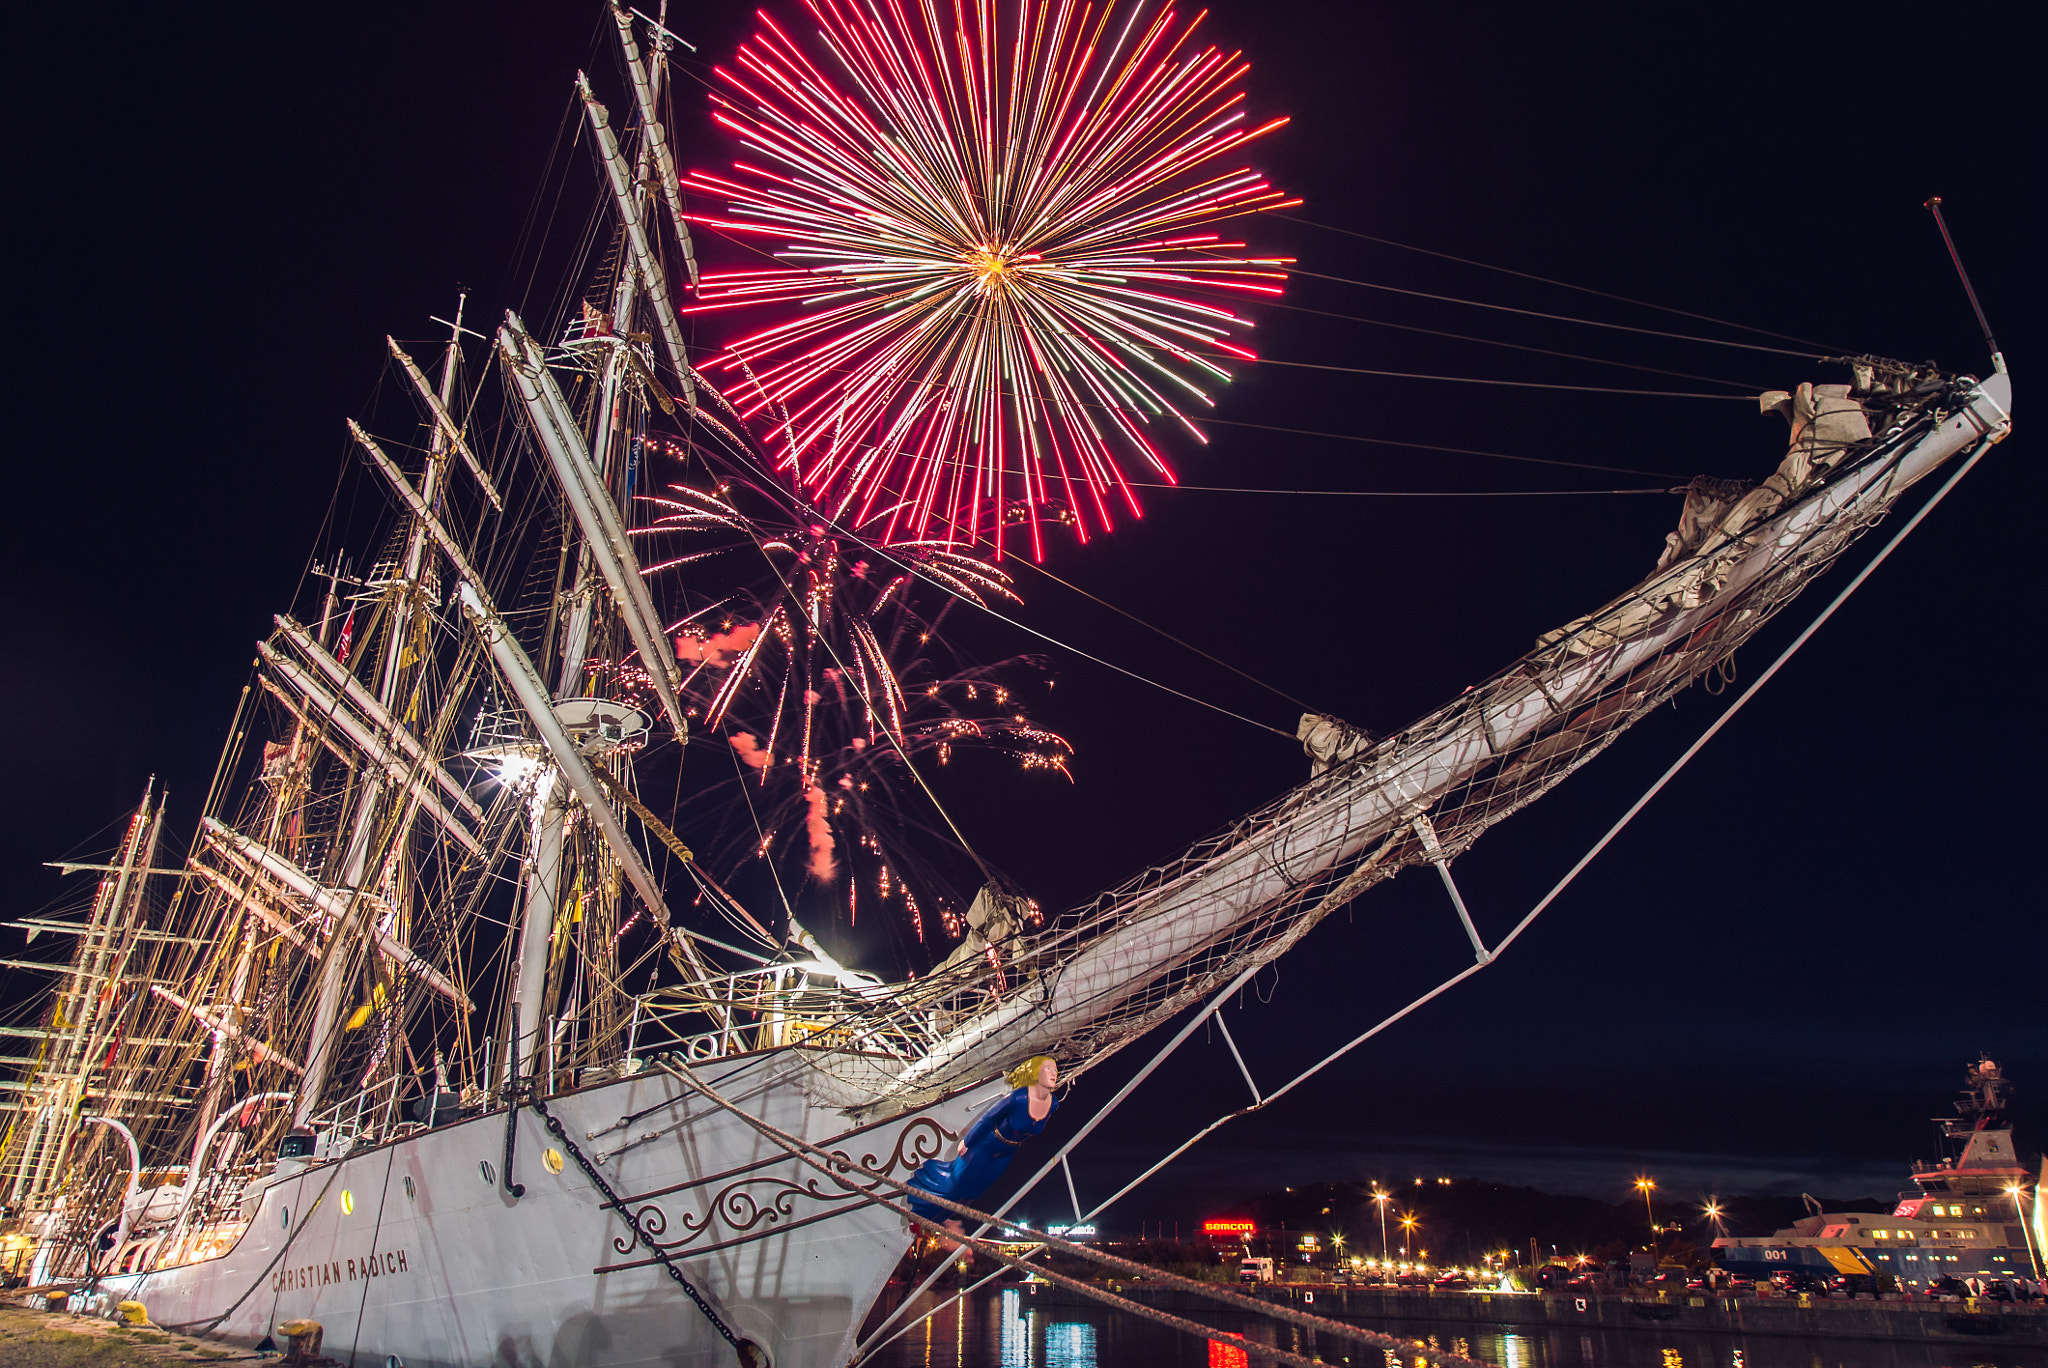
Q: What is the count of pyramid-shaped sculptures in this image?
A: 0